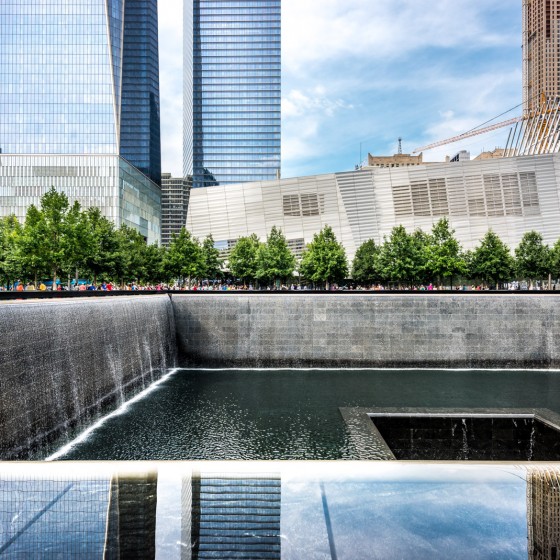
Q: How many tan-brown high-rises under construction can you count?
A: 1